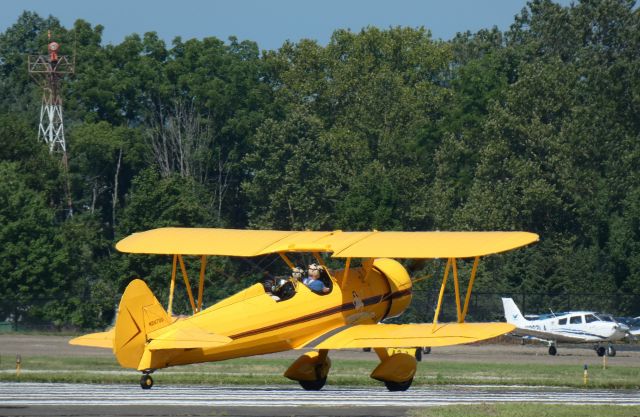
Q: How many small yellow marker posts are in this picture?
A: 3